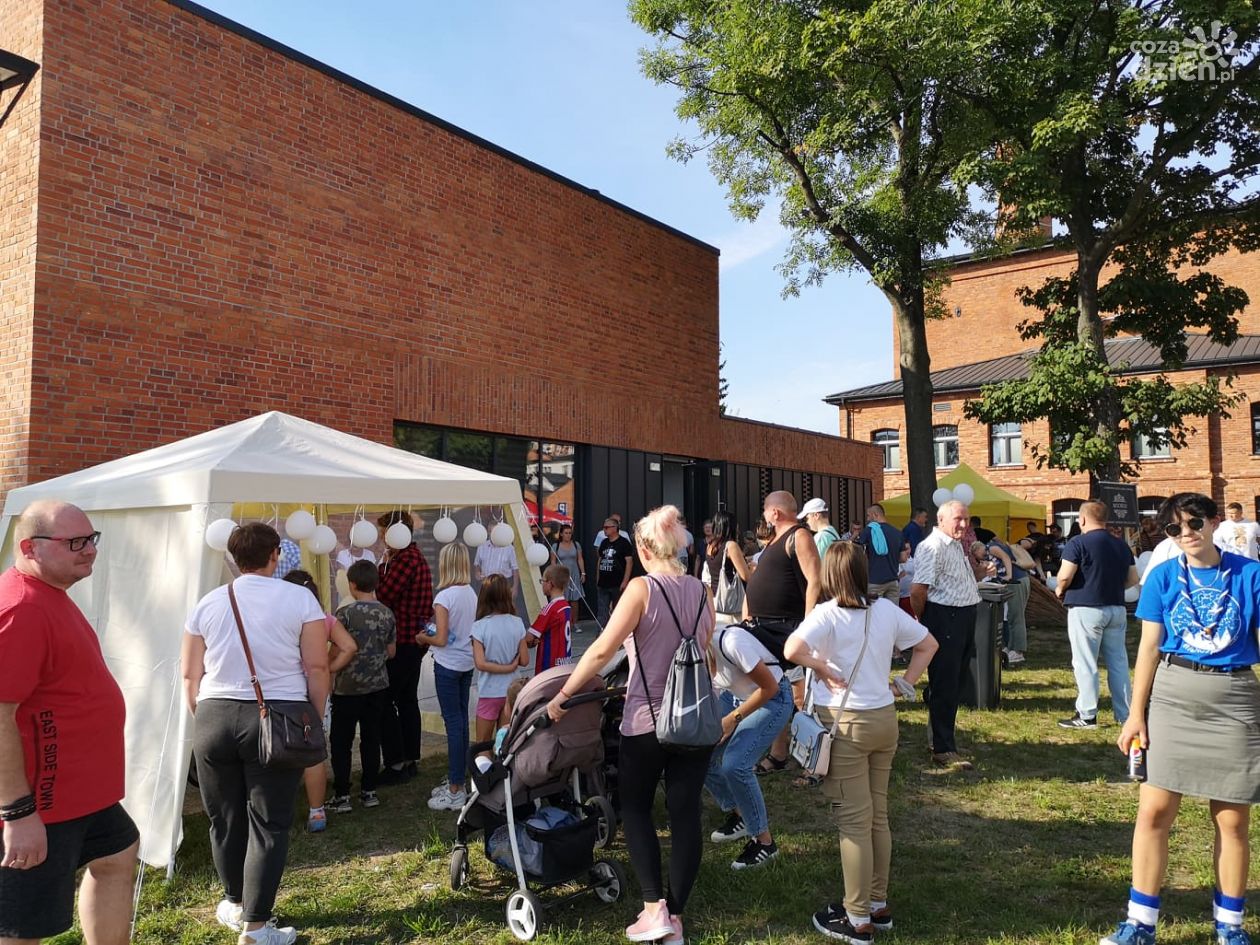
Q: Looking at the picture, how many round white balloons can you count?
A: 11